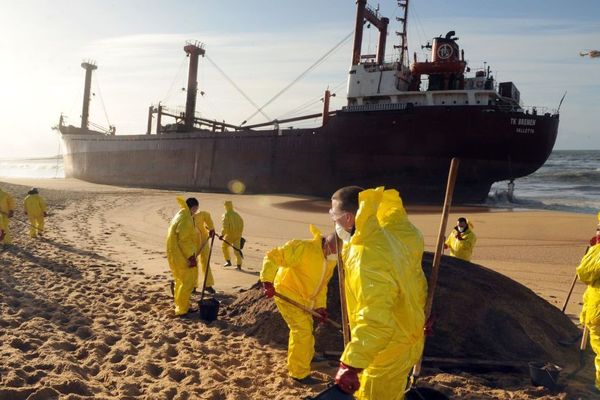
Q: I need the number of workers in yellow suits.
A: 9